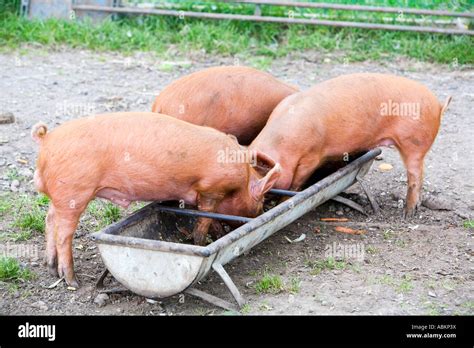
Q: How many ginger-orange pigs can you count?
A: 3